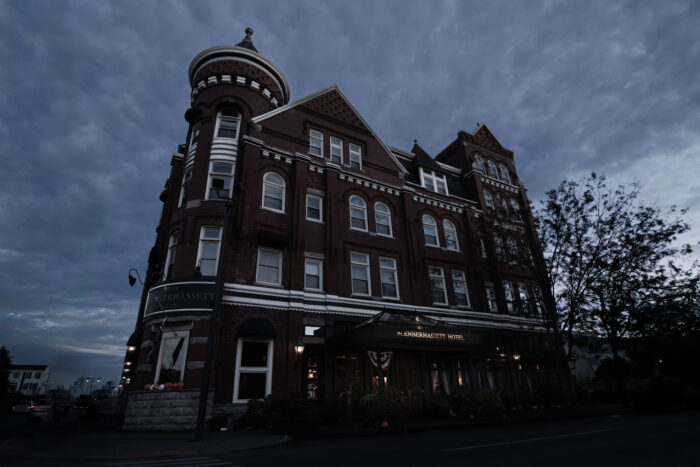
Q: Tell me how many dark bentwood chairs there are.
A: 0